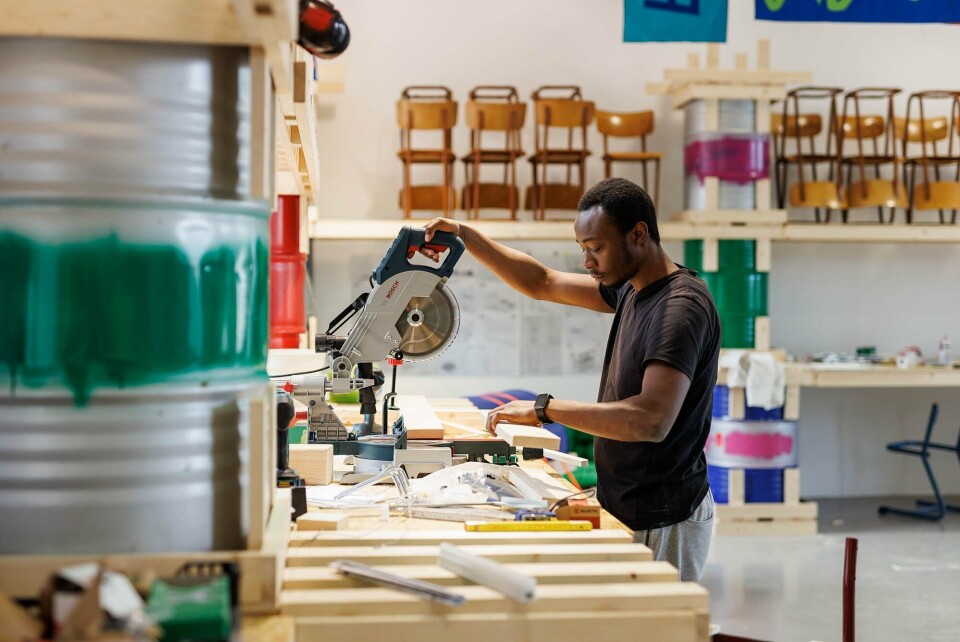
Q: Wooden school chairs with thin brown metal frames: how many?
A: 13